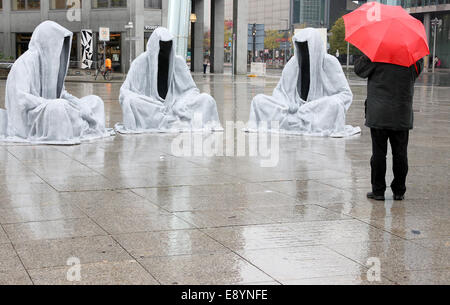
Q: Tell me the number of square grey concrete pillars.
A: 3